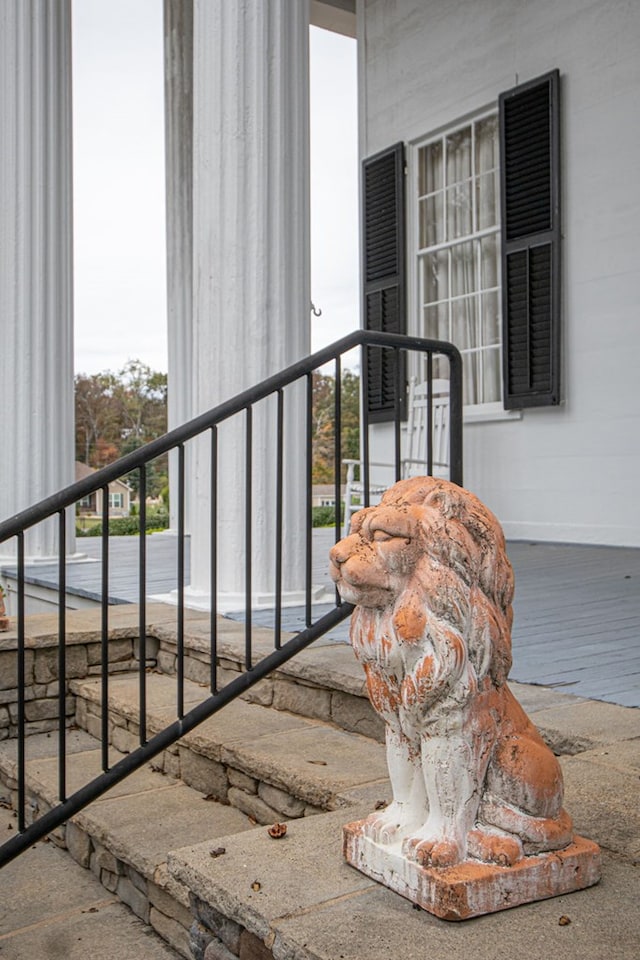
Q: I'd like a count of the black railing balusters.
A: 13